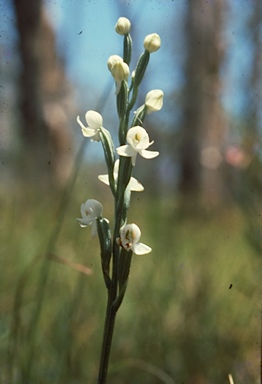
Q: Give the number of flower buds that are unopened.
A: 5